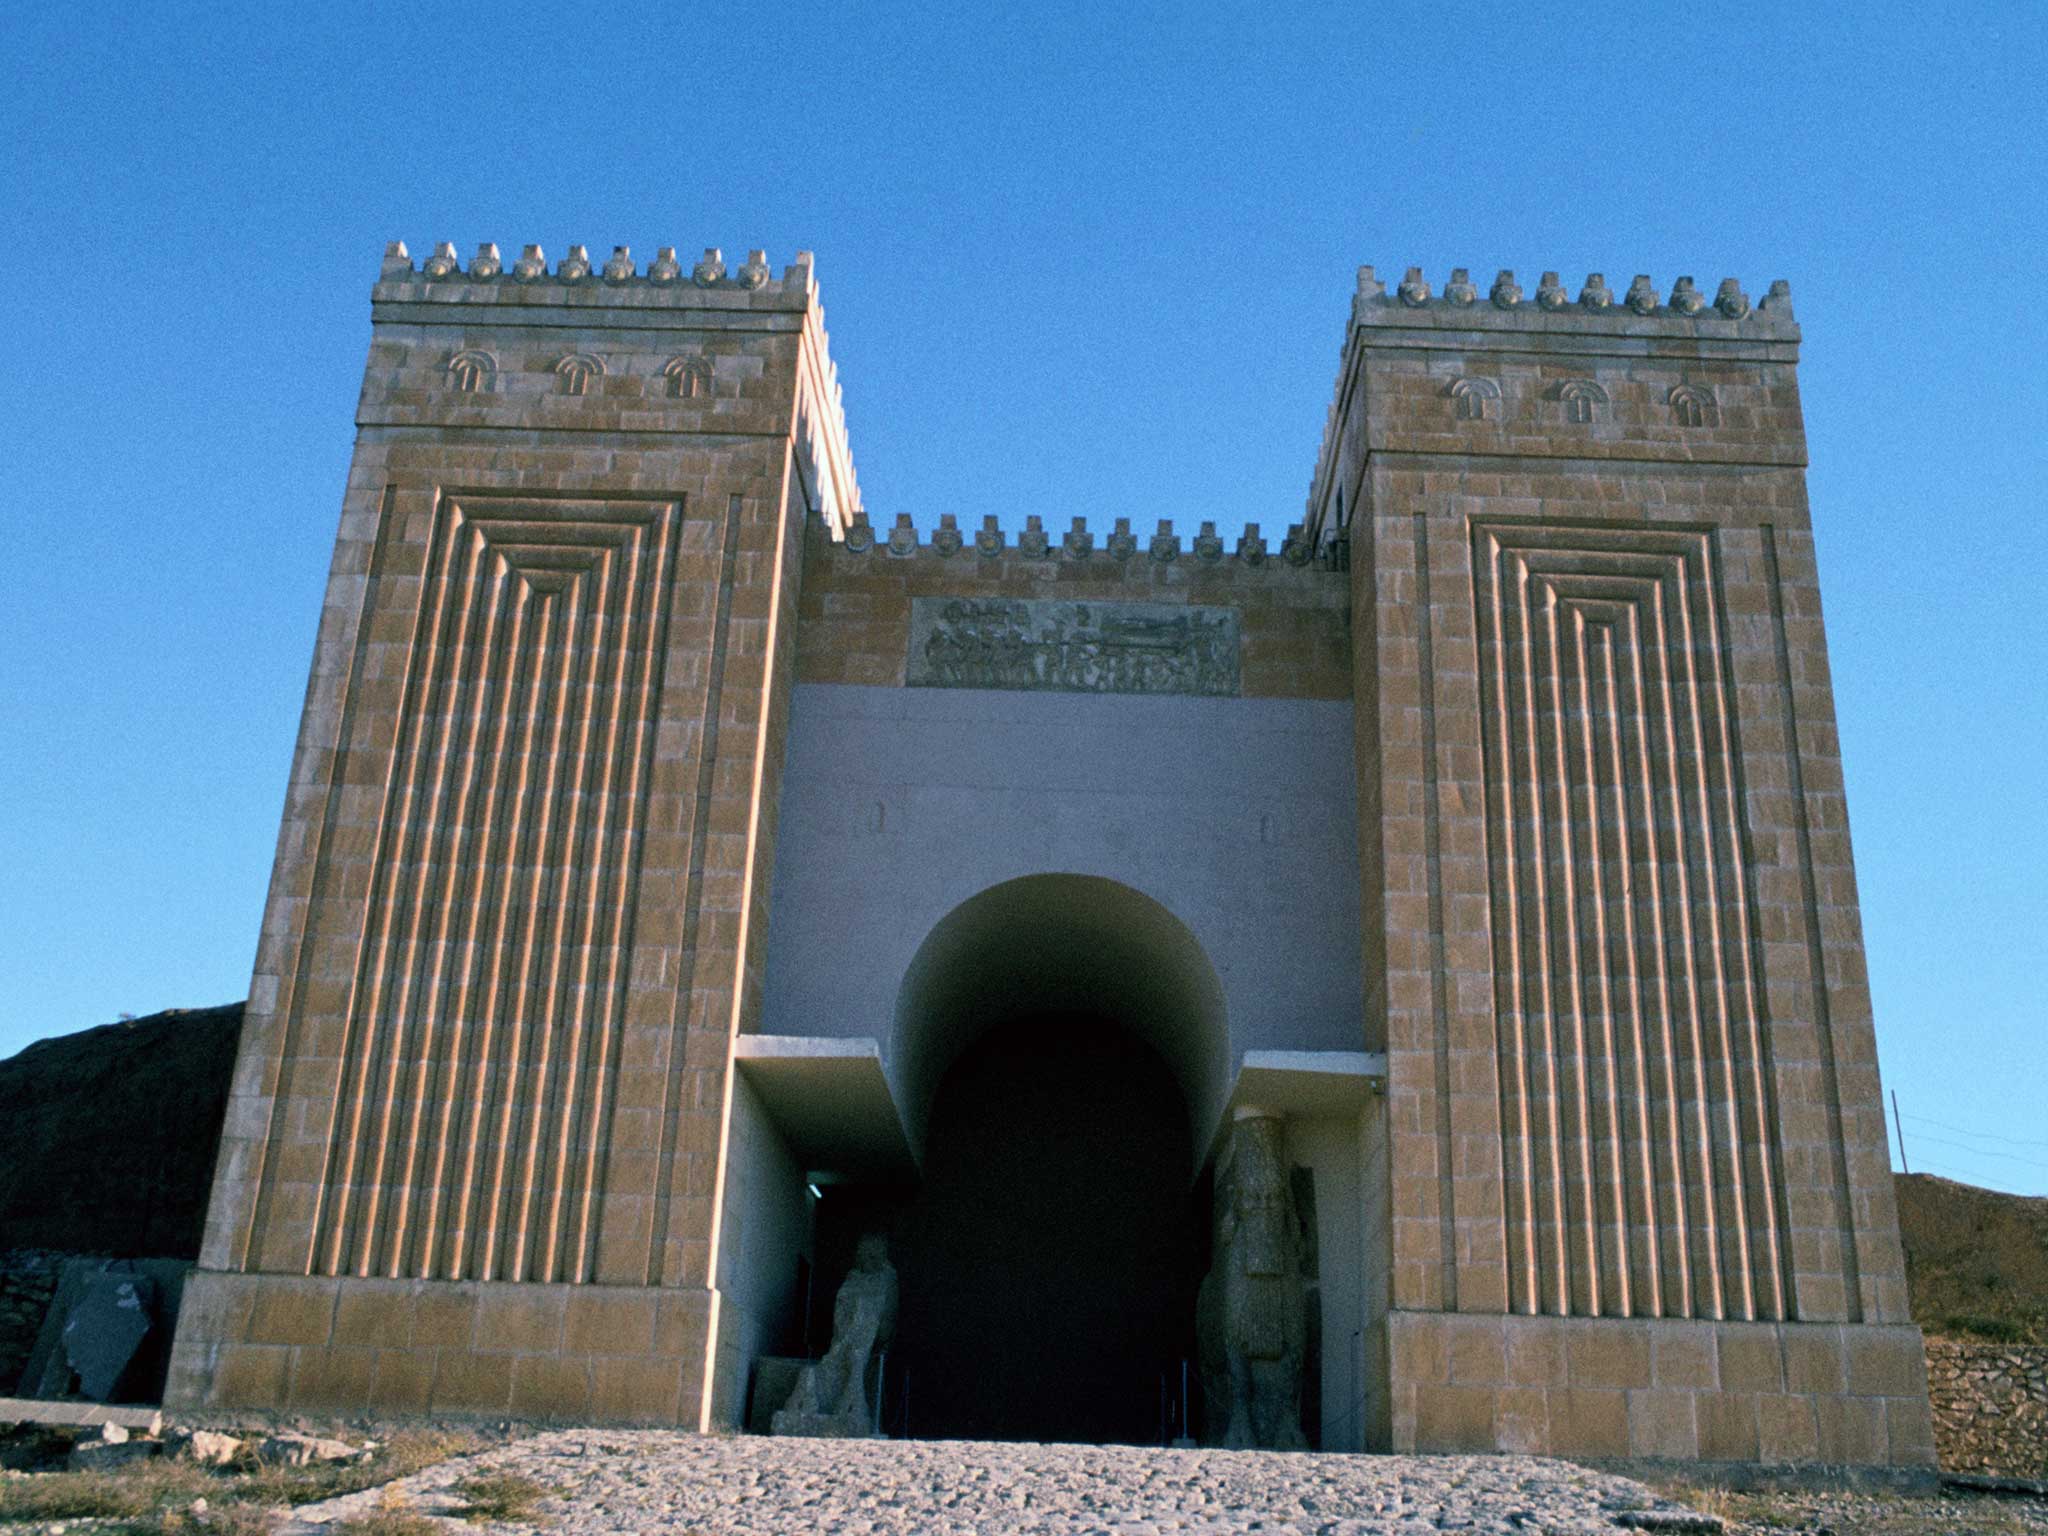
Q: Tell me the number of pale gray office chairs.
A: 0